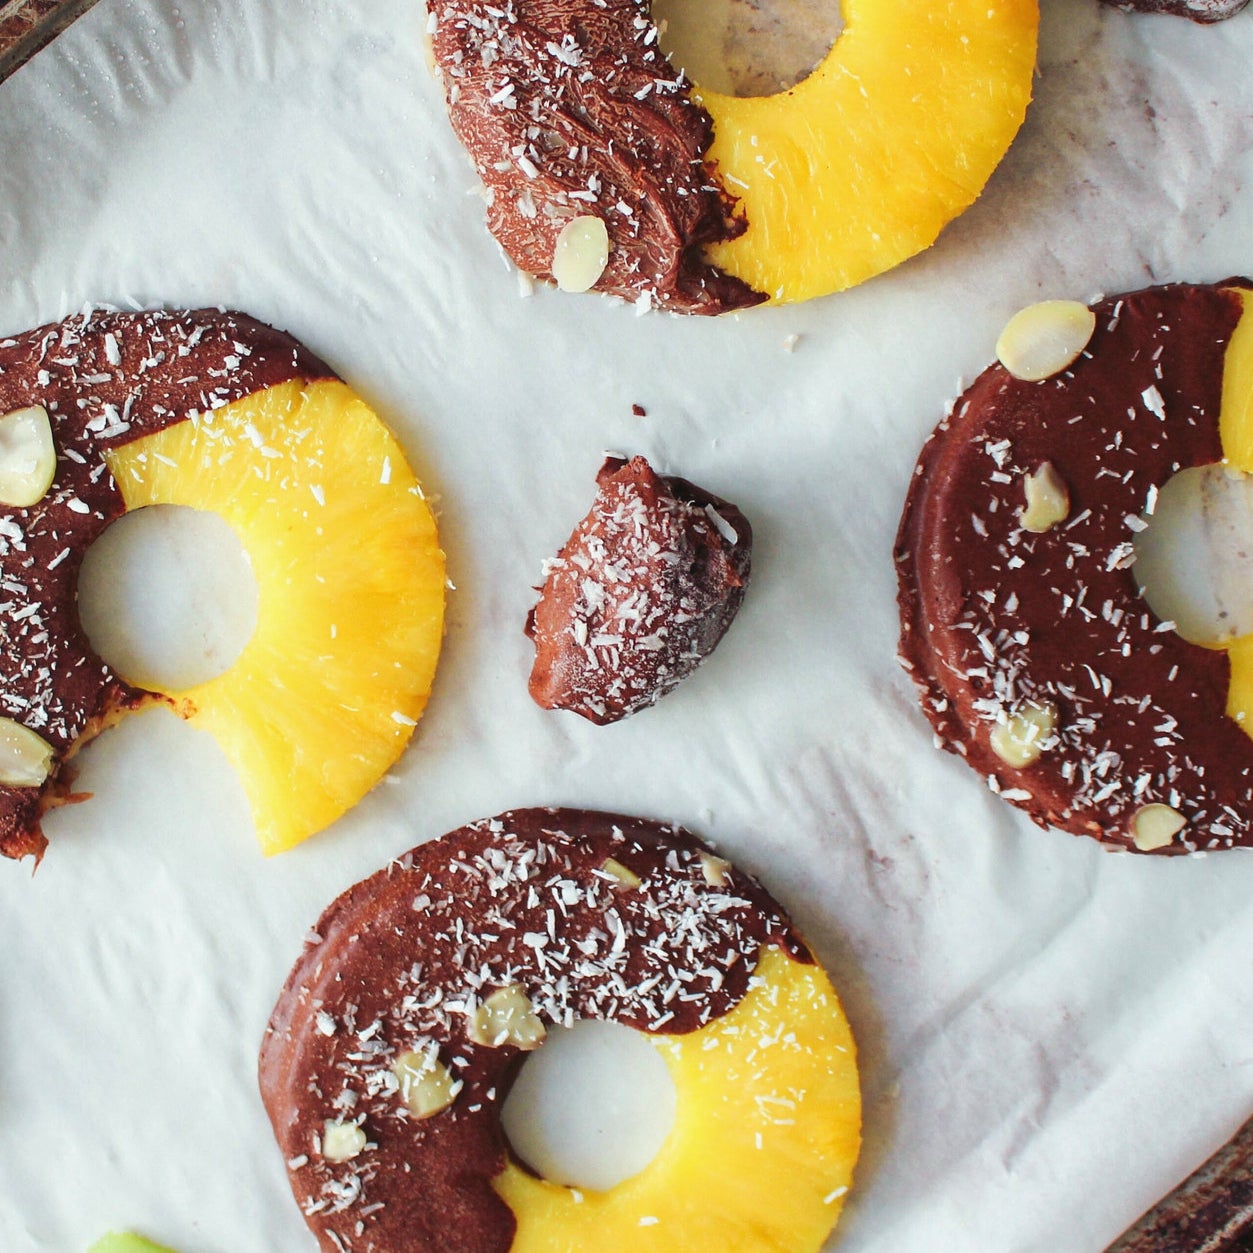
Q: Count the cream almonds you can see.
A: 12